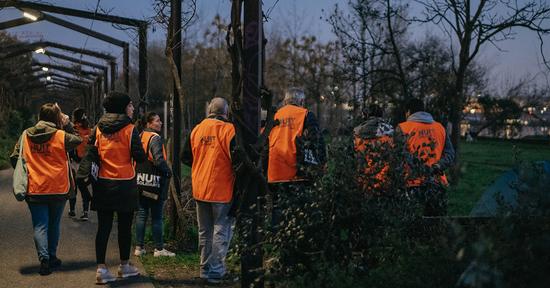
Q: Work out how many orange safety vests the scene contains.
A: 8